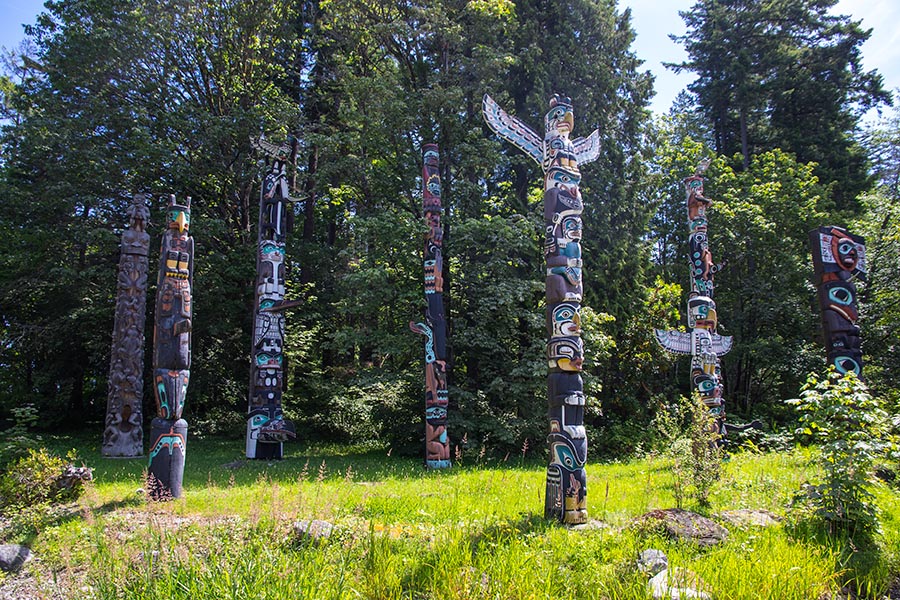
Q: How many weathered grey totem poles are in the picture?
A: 1